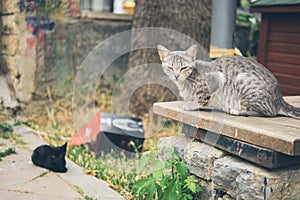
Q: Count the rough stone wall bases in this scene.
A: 1